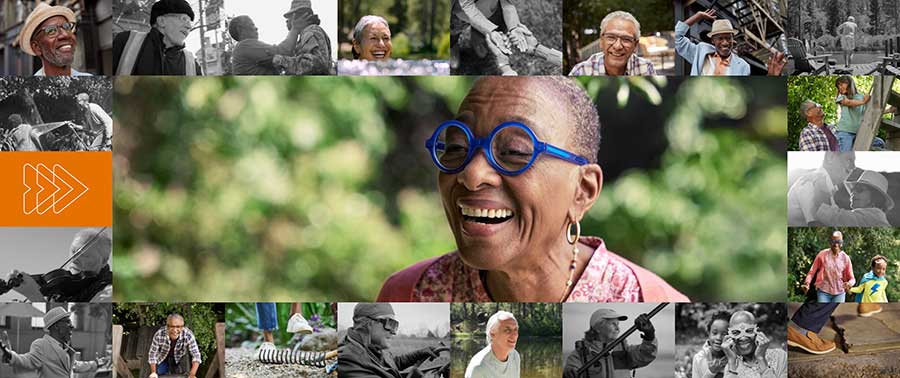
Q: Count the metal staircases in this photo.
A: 1